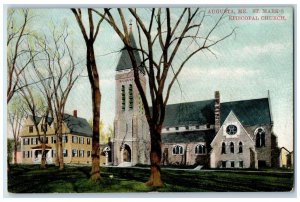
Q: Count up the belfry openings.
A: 2